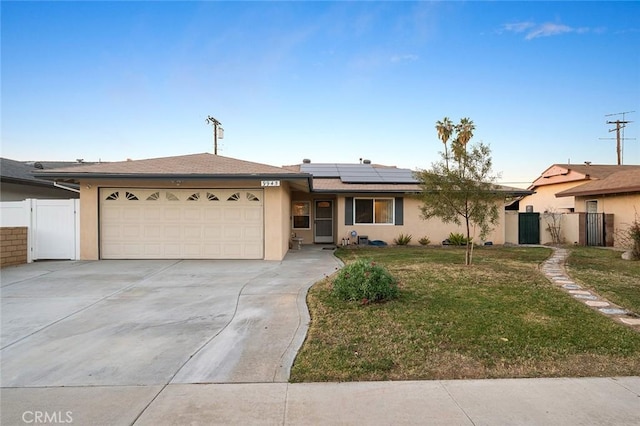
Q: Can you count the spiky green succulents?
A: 3